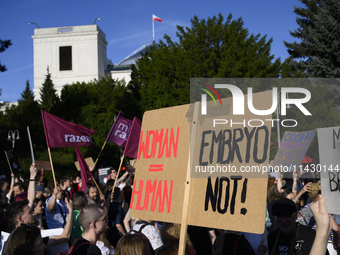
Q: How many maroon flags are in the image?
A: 4